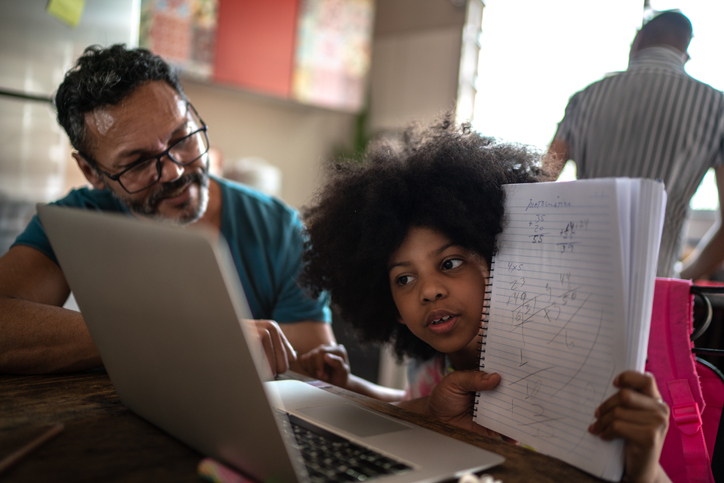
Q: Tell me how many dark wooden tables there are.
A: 1